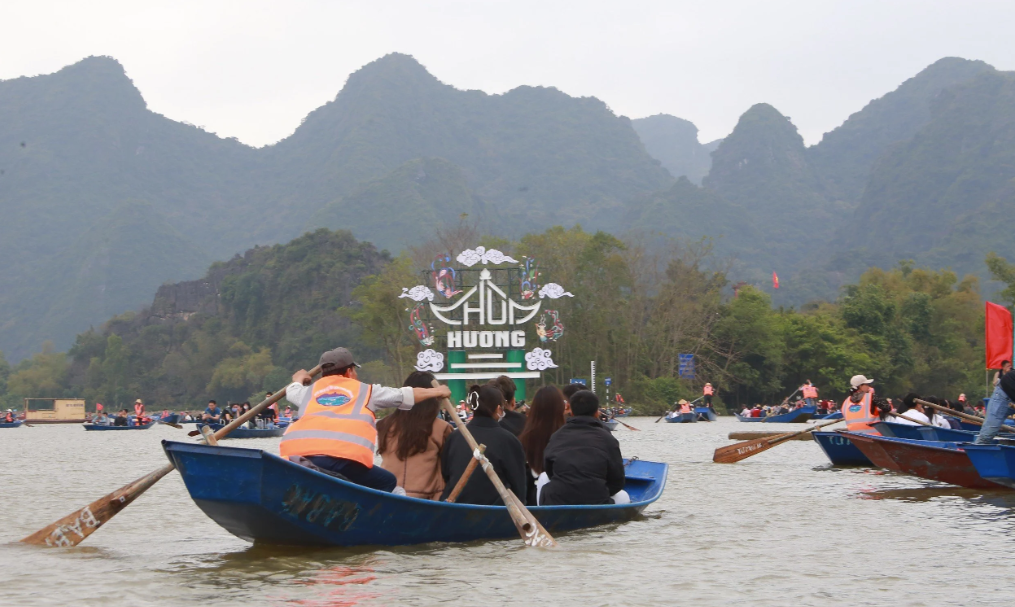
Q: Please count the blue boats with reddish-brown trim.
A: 1